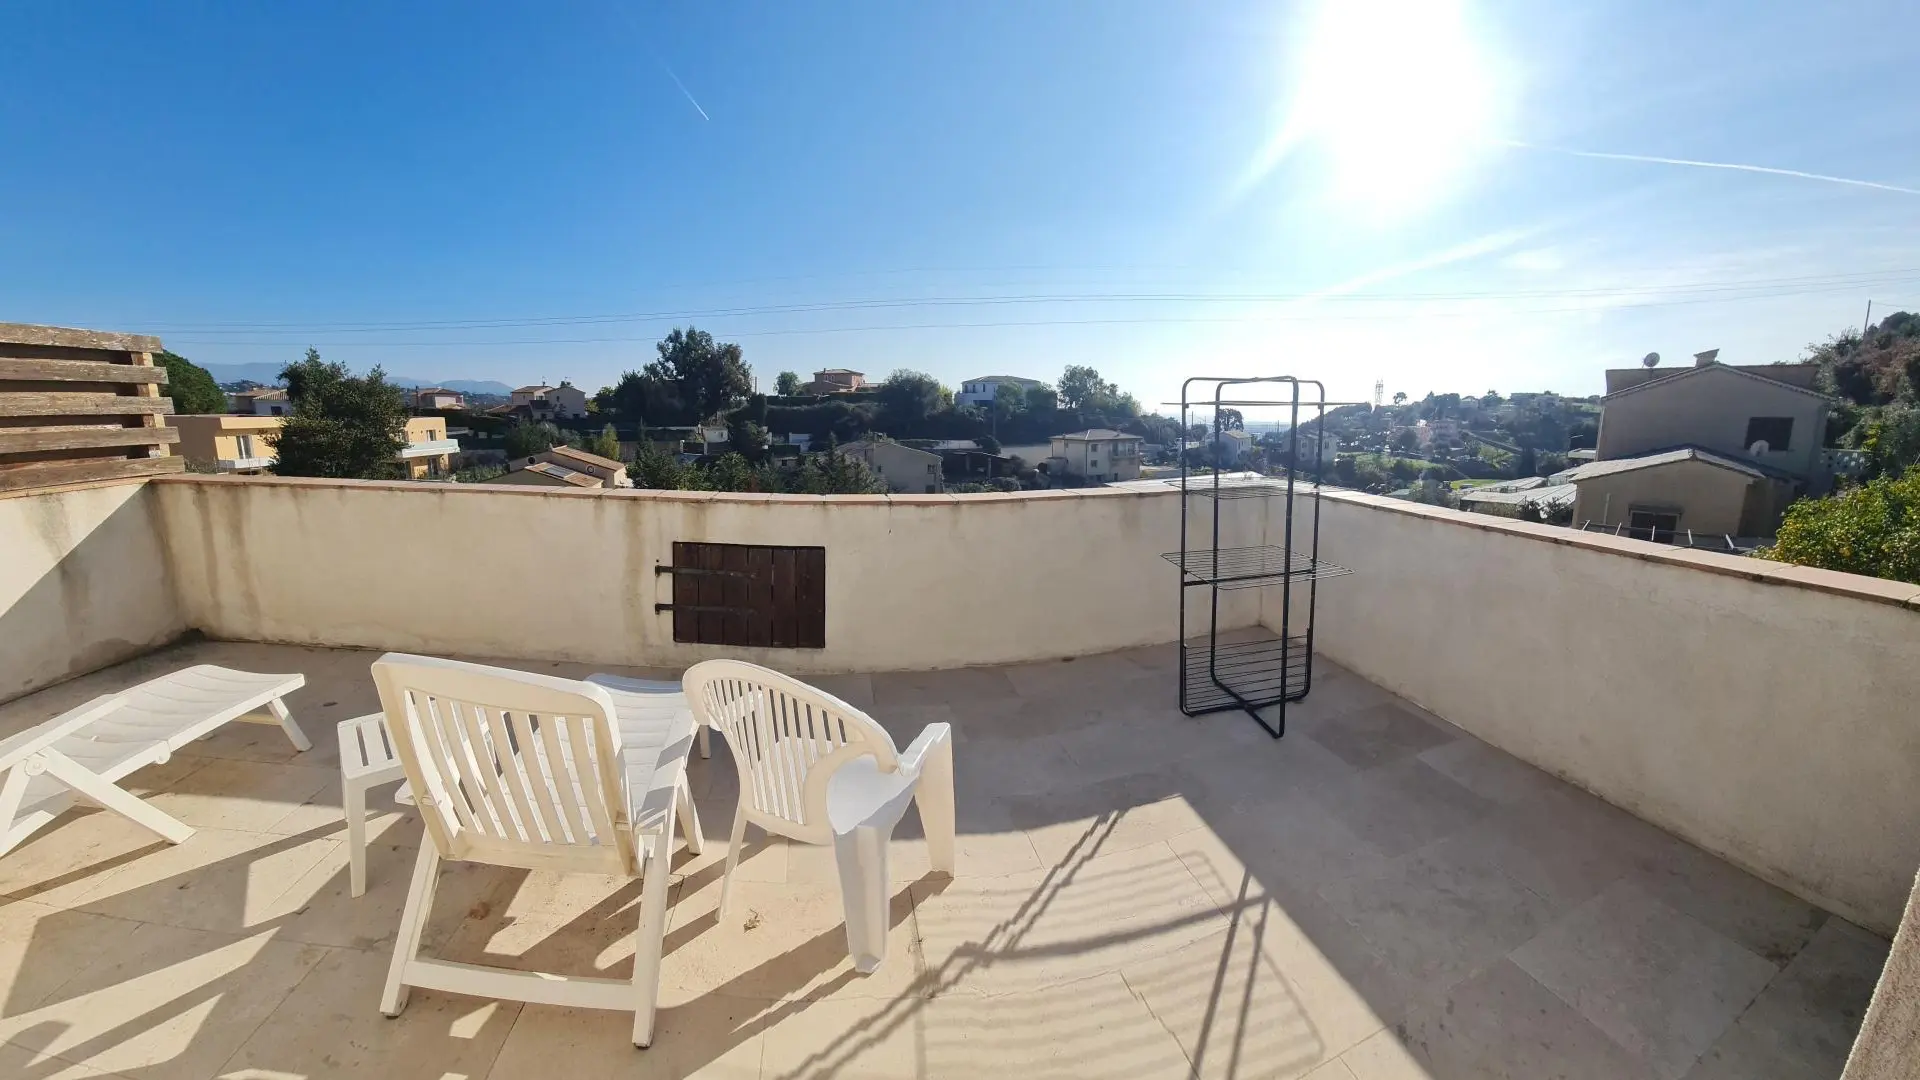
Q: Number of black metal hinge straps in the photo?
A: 2